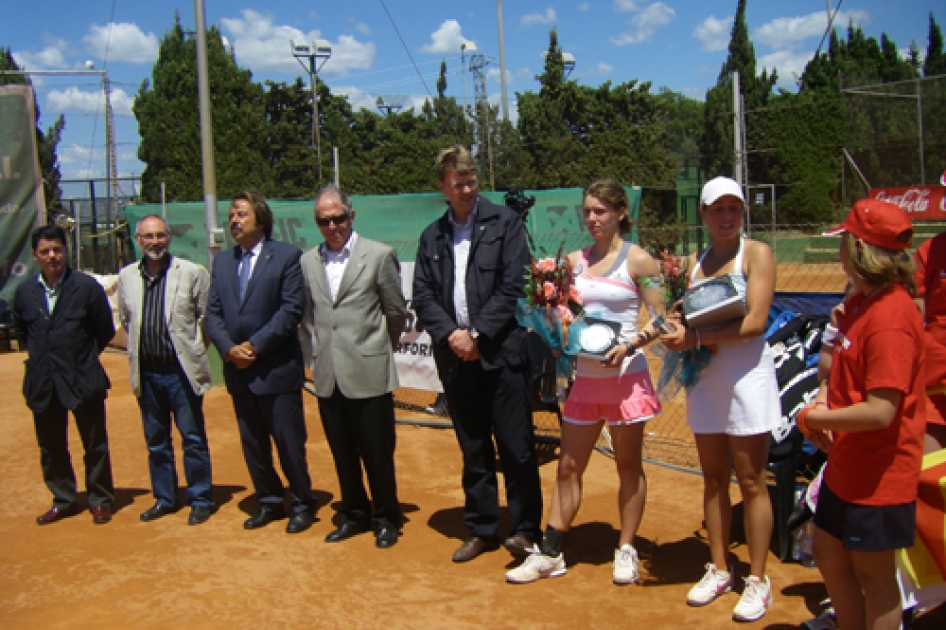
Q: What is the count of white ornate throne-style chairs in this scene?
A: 0